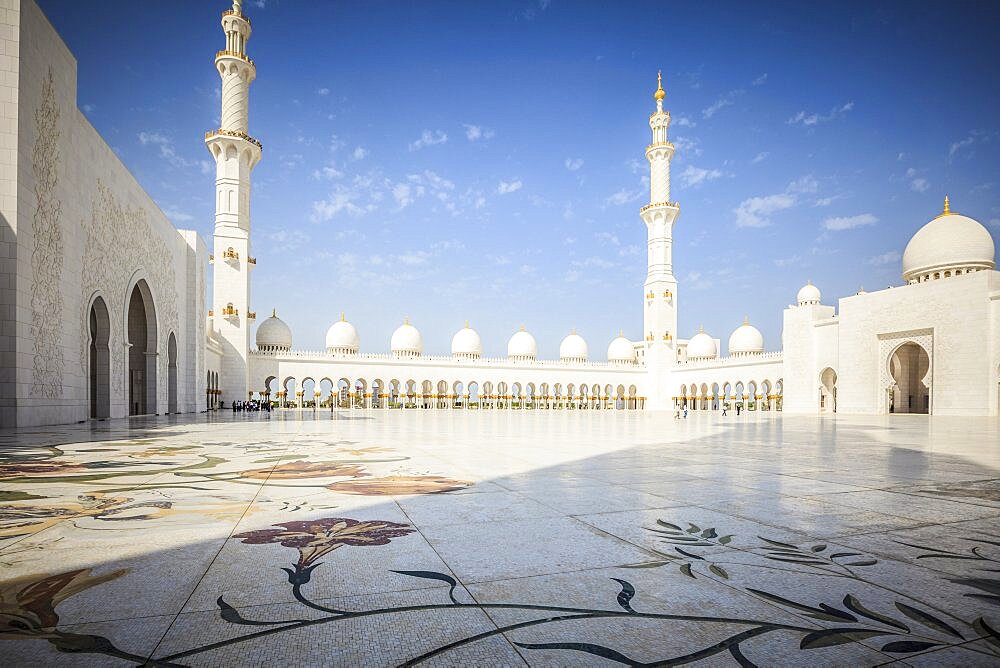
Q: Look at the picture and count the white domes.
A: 11